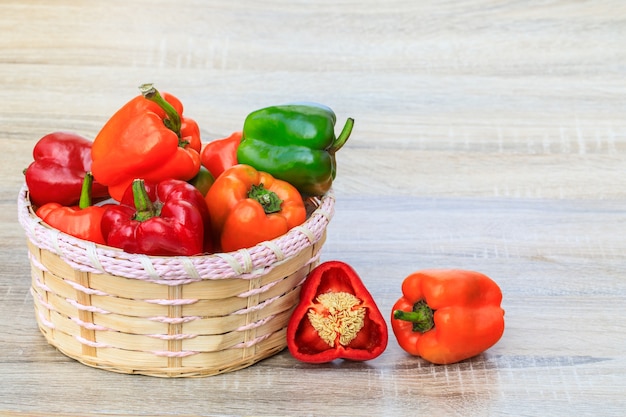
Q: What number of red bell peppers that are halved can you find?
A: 1